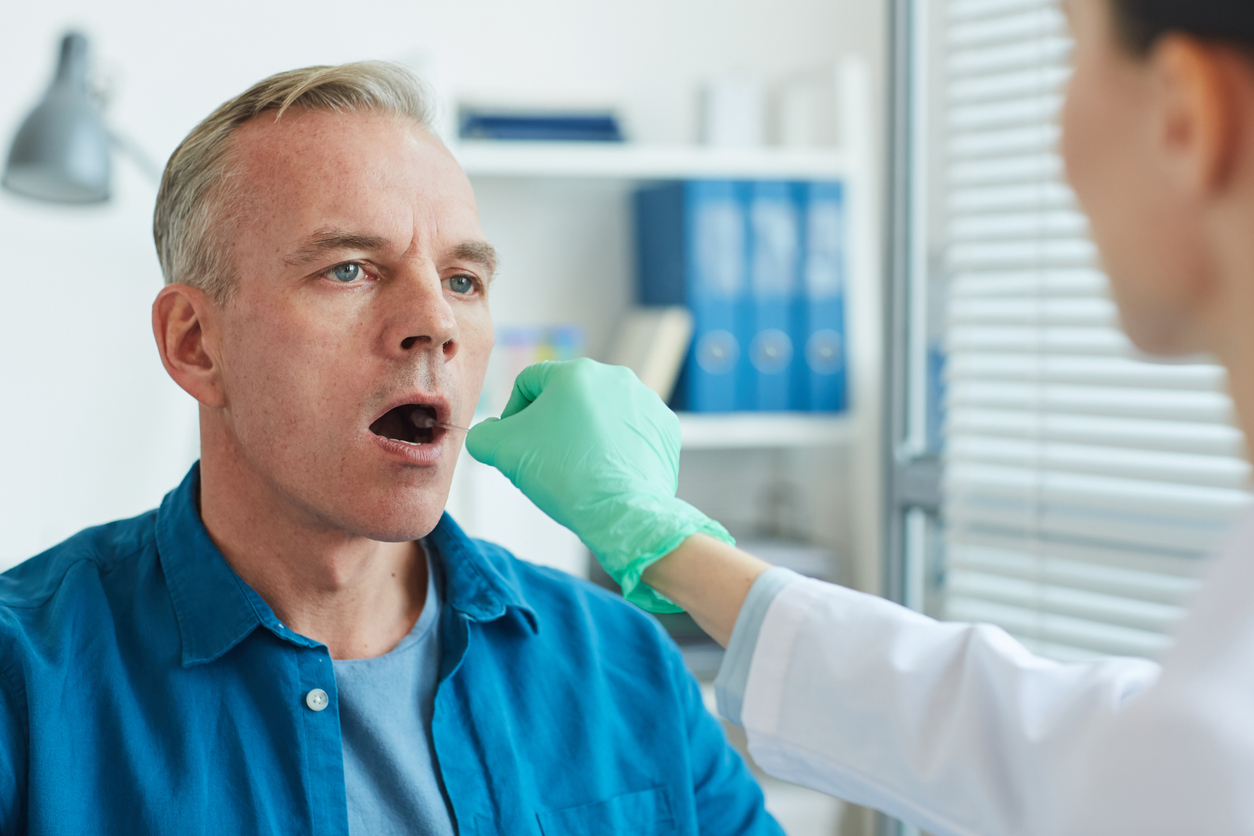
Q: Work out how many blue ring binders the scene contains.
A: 3